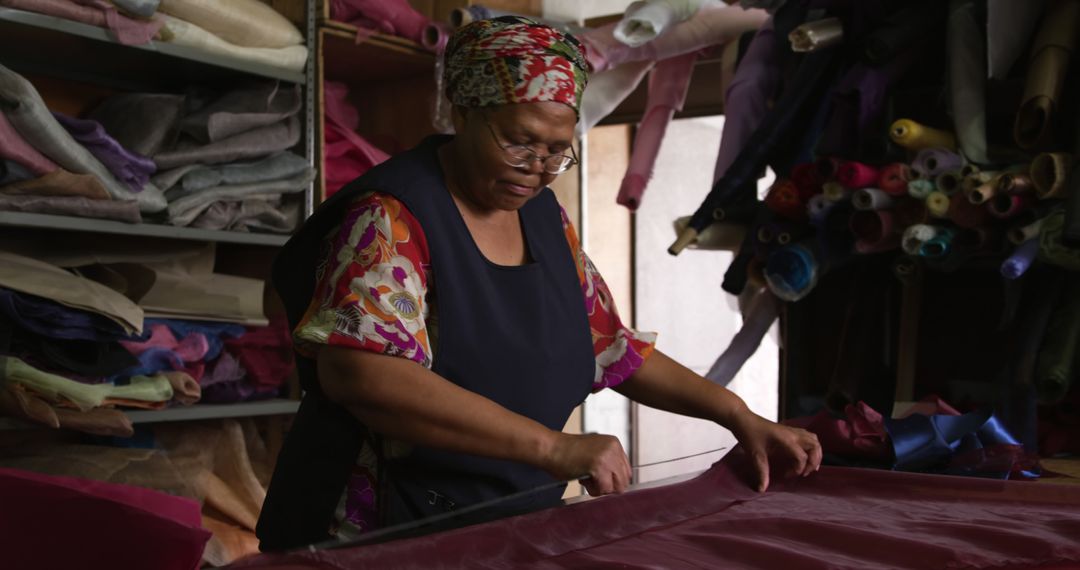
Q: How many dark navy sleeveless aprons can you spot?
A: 1